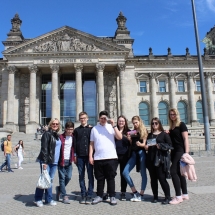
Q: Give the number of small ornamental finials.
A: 4